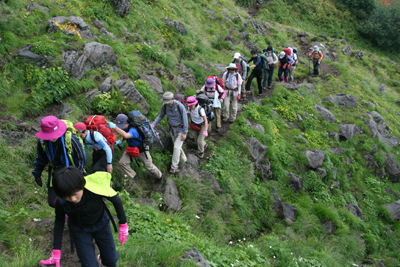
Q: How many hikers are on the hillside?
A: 15